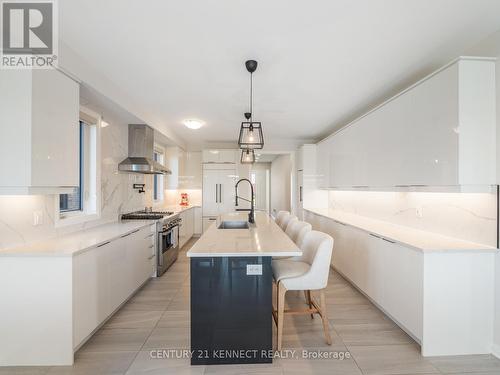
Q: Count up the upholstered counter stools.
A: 4